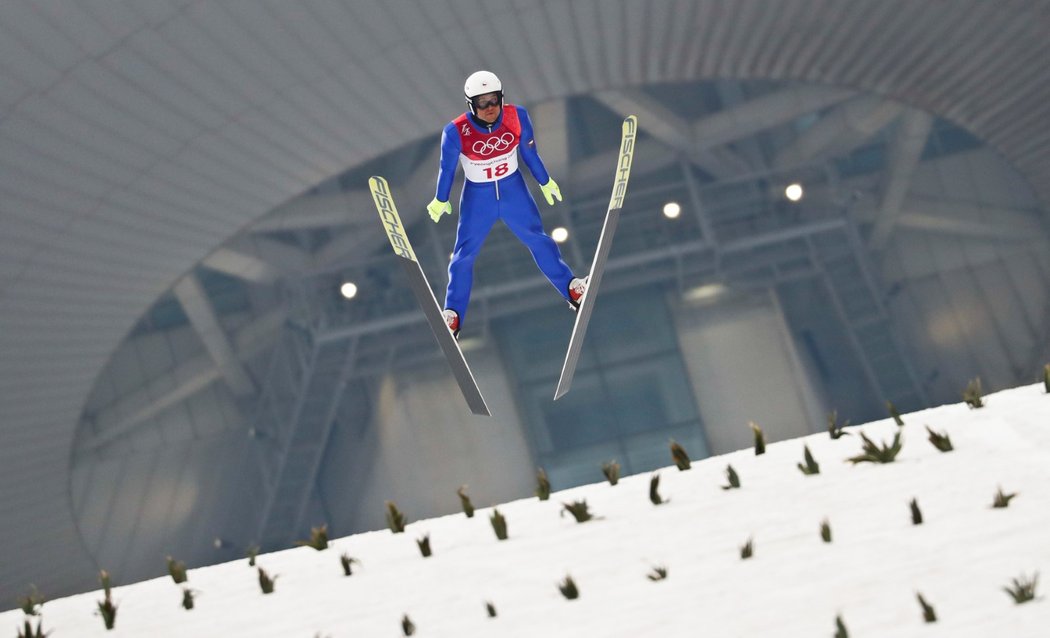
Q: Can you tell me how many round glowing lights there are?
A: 4